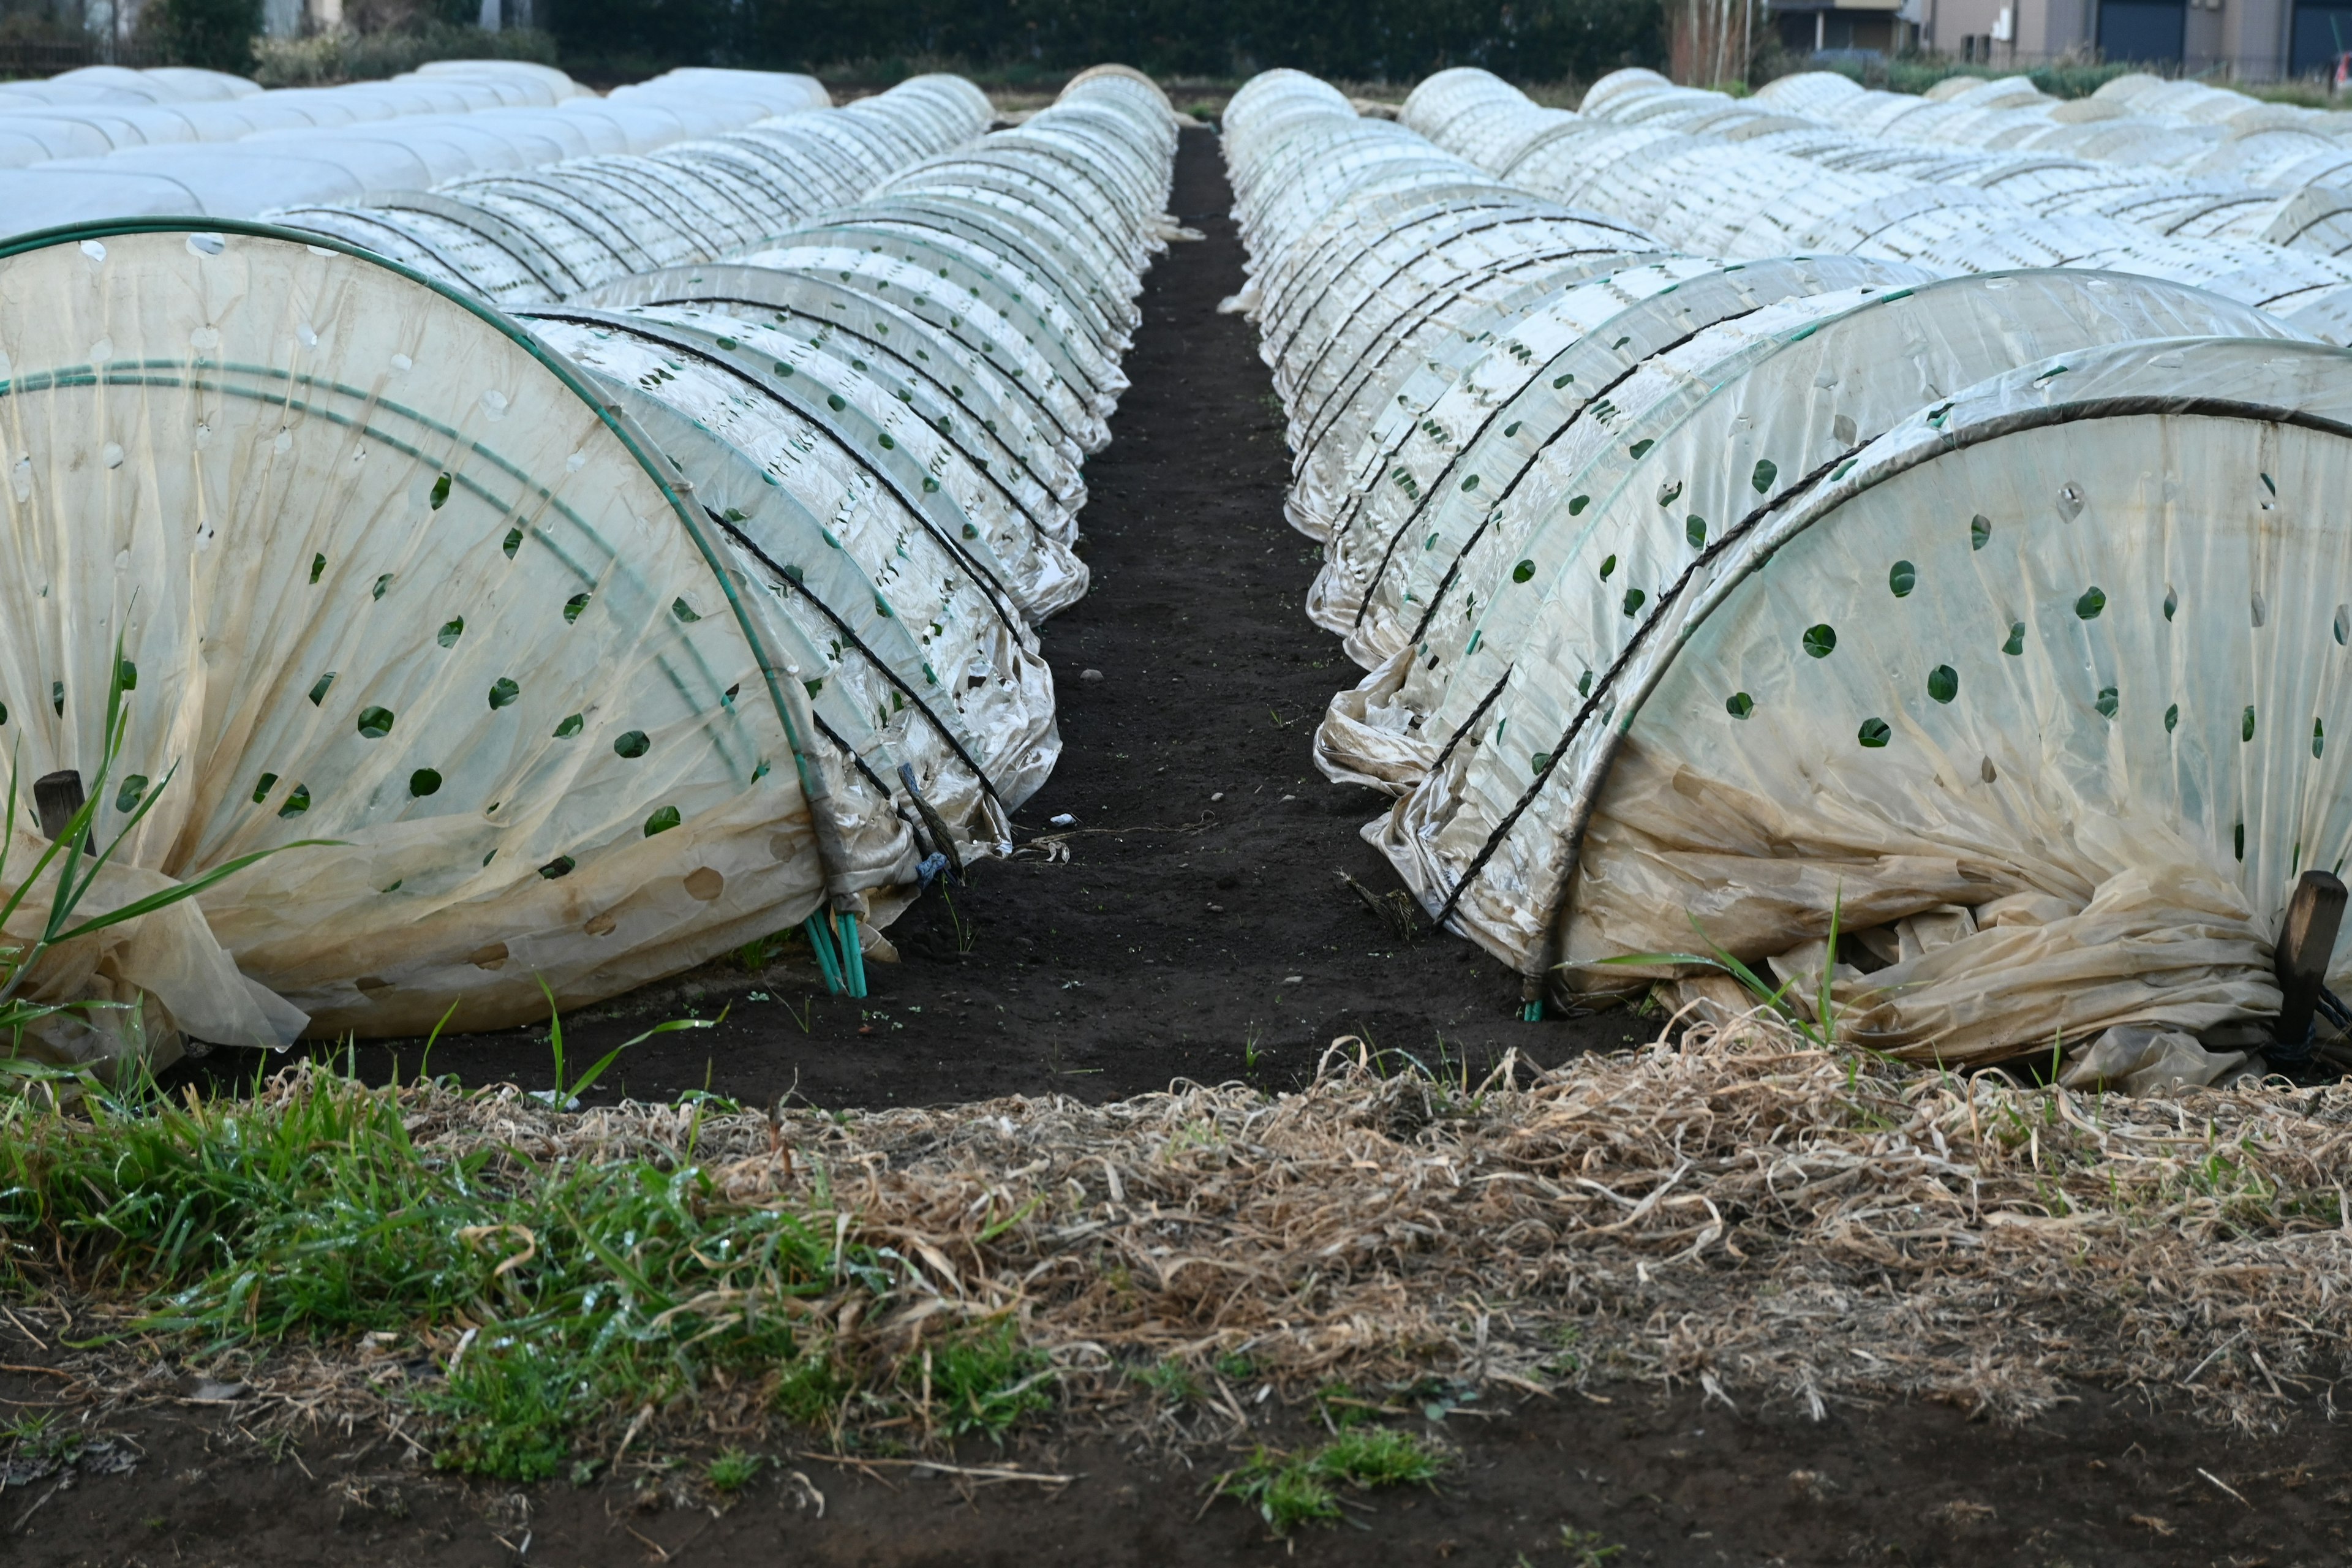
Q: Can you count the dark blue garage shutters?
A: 2